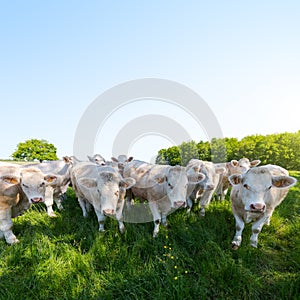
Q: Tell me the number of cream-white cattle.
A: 9